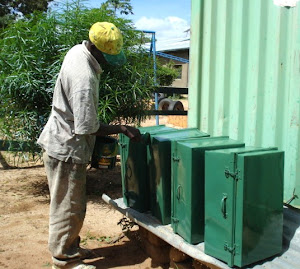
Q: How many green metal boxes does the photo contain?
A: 4